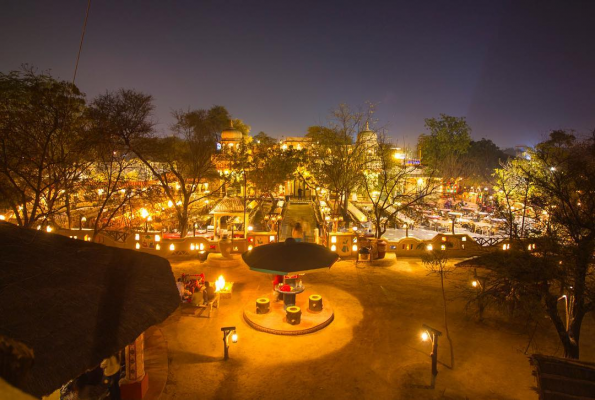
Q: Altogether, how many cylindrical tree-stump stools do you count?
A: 3